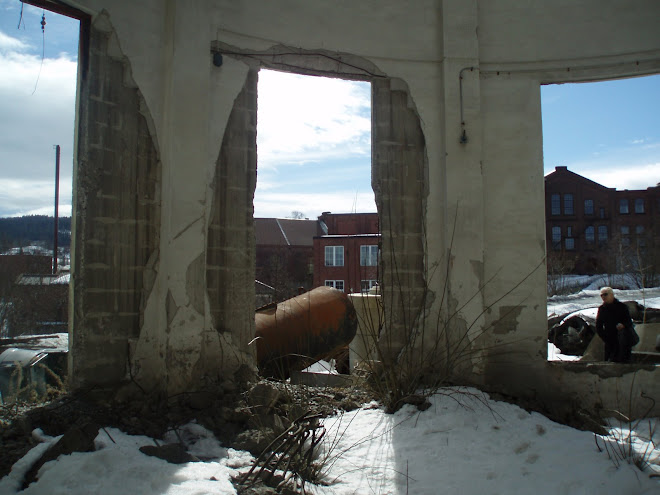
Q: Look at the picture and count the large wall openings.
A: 3